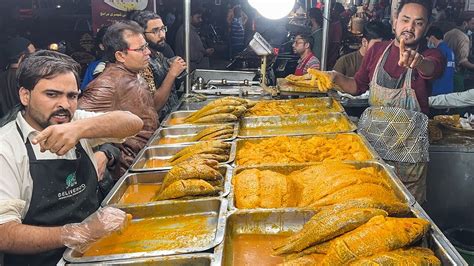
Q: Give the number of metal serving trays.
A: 11